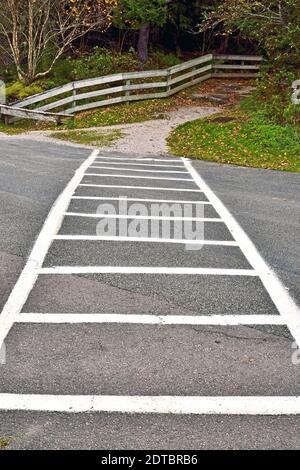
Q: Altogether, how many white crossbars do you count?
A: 11